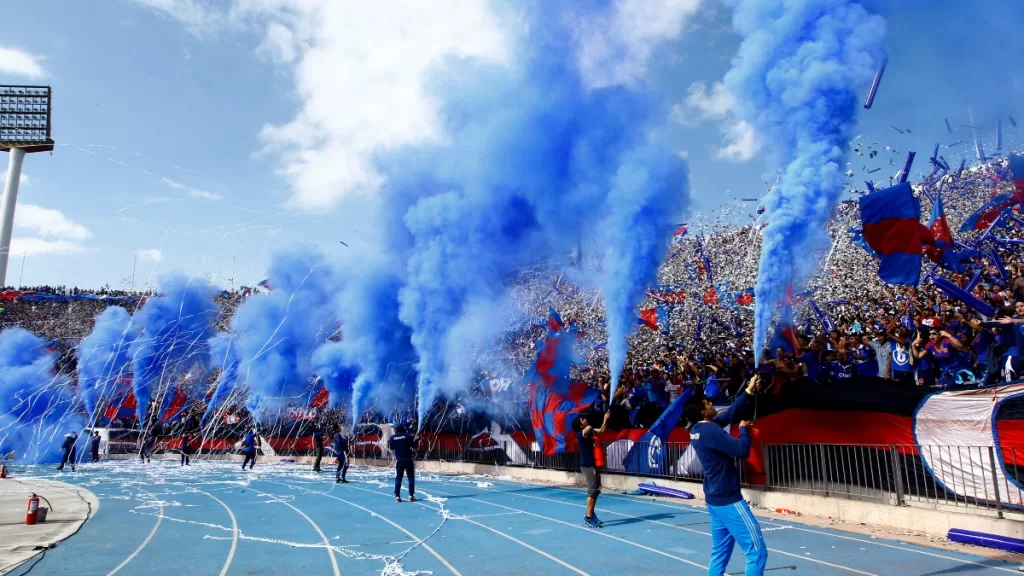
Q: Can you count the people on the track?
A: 10